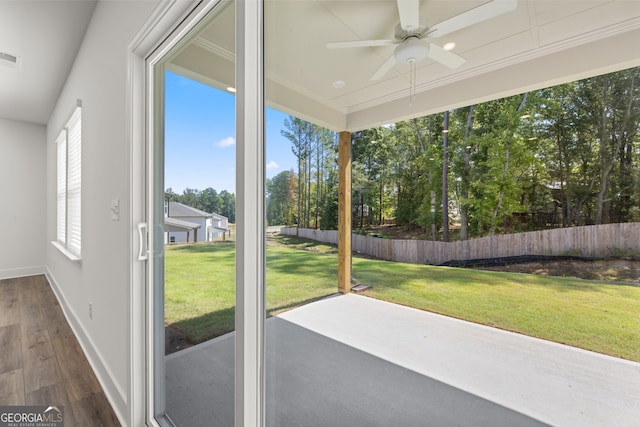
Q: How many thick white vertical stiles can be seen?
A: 2